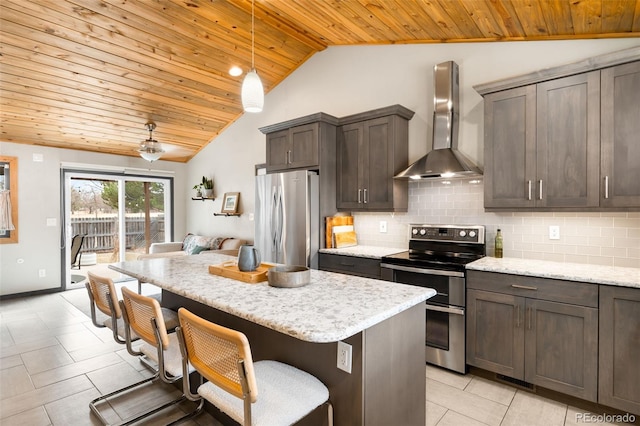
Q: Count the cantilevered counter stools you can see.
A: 3